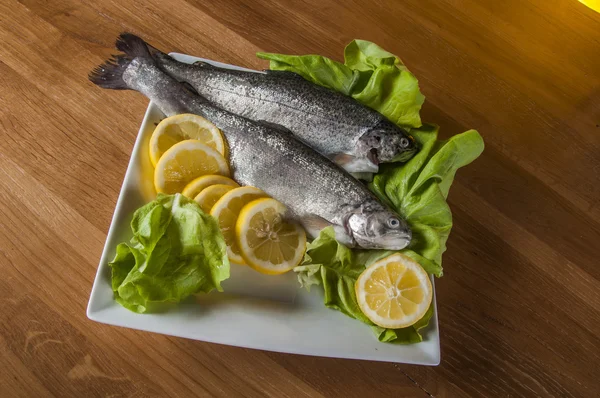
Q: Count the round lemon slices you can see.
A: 7